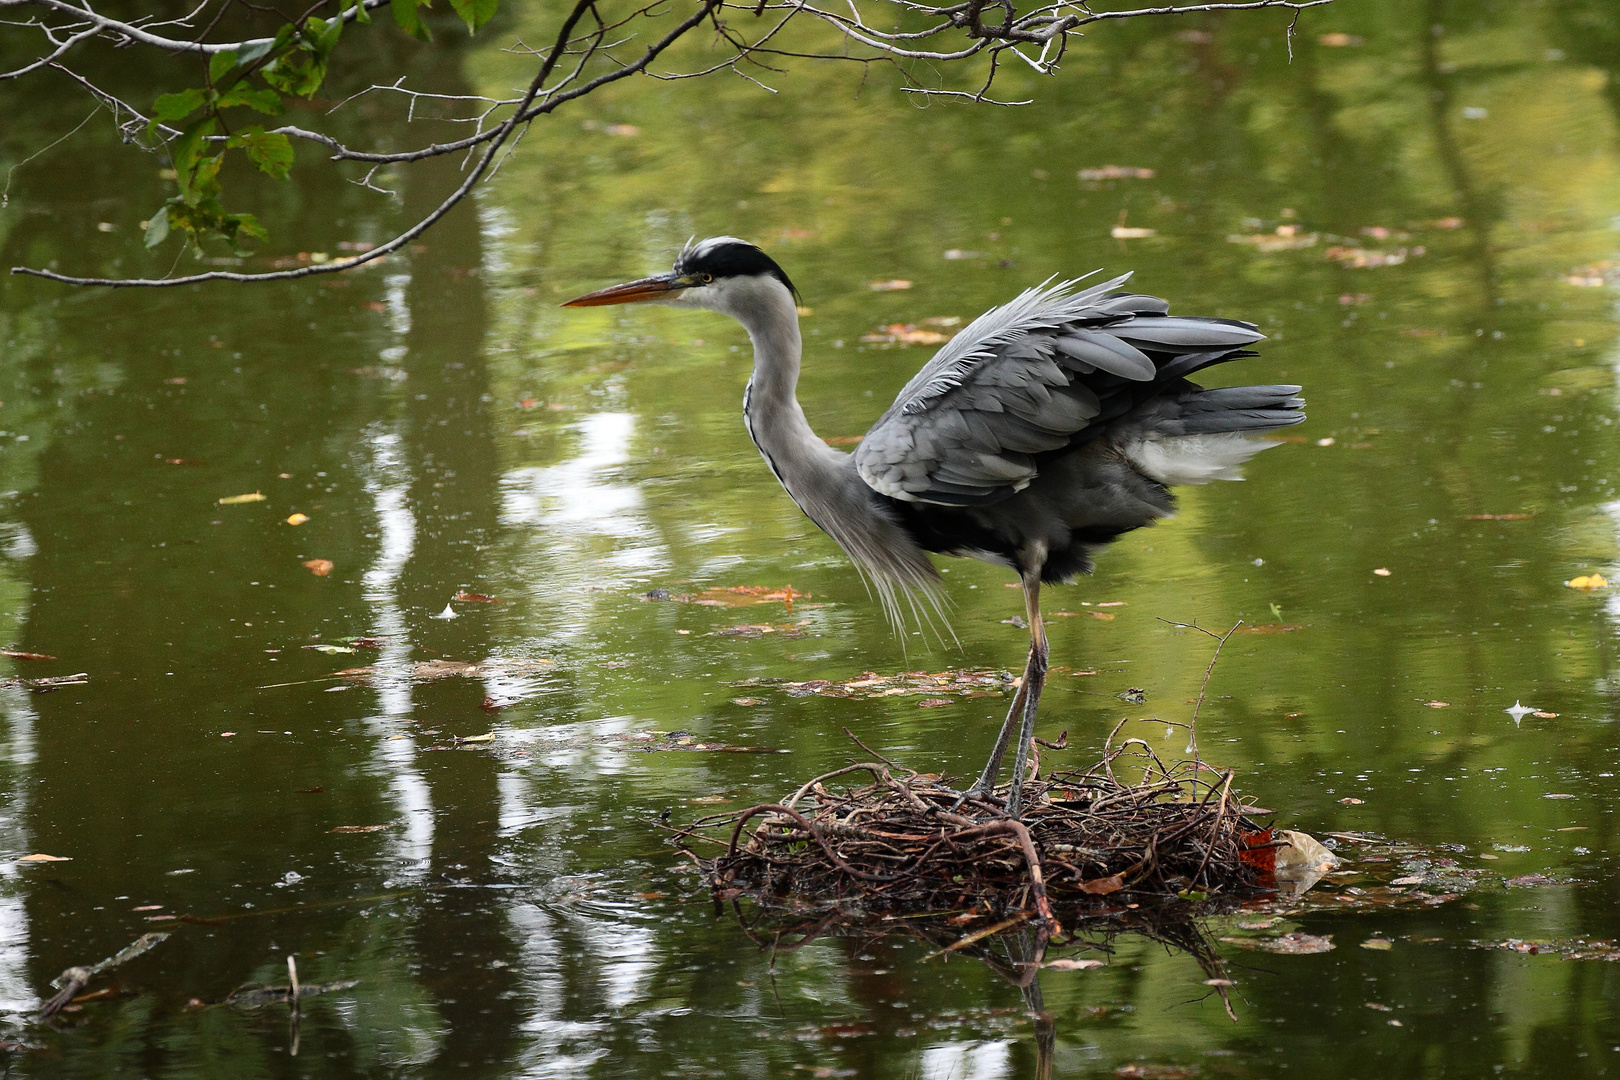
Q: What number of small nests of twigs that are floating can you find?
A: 1